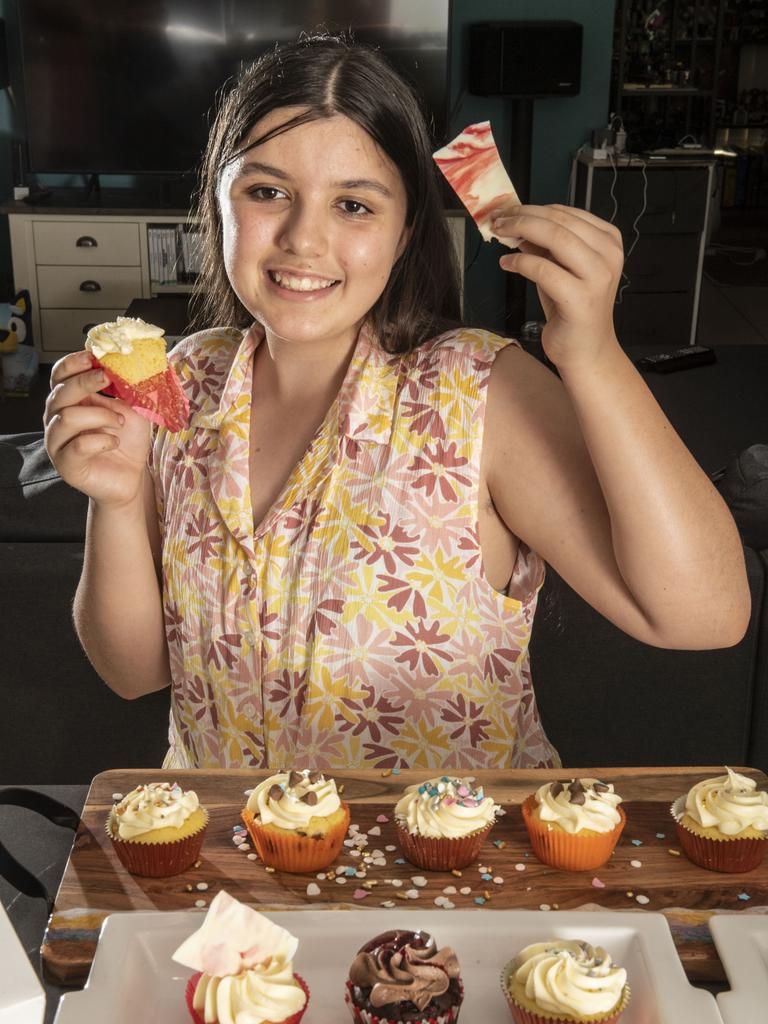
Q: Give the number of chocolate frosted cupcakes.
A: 1